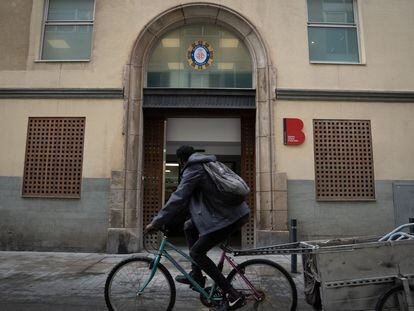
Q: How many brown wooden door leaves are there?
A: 2